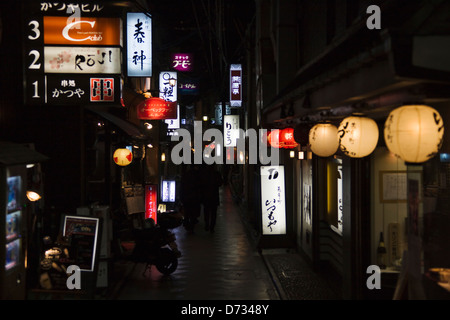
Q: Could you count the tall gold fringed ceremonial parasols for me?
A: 0